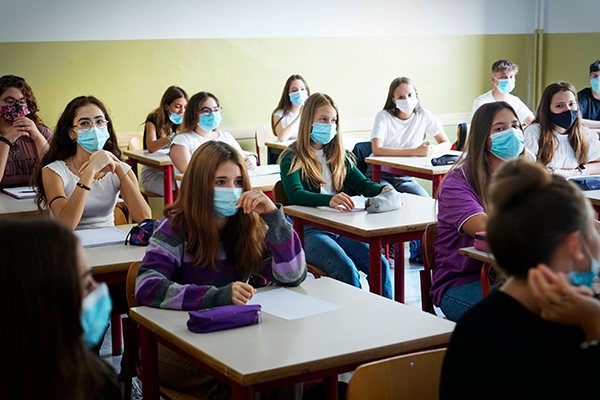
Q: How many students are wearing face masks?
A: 14